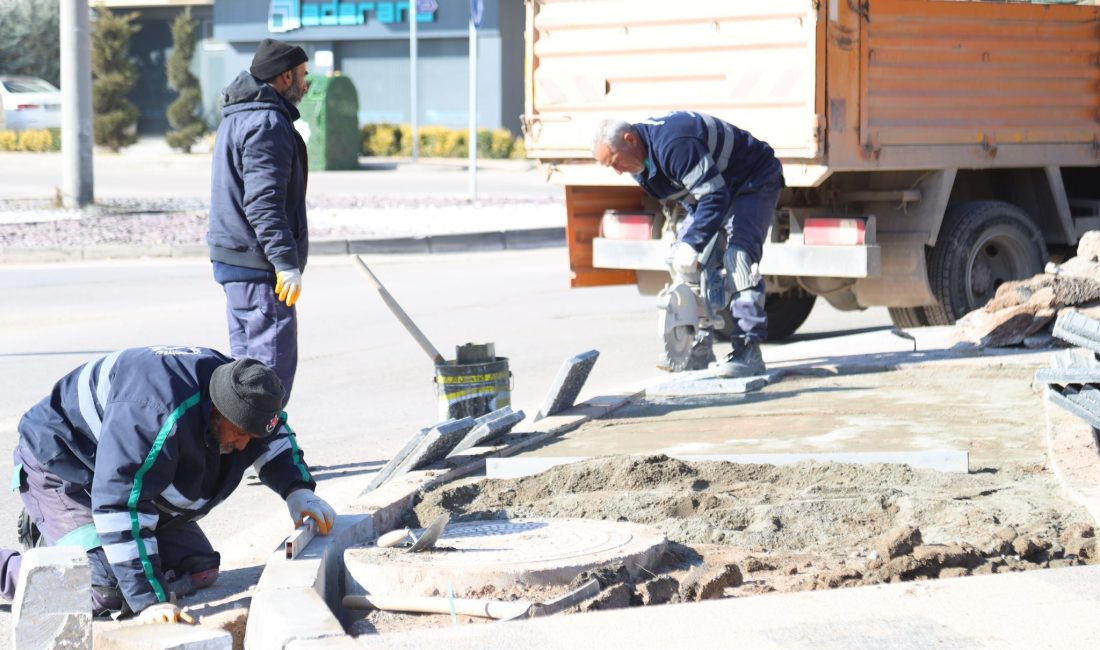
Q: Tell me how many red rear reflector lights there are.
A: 2